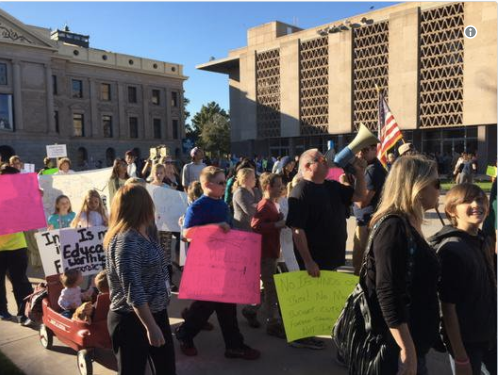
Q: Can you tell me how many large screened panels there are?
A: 4